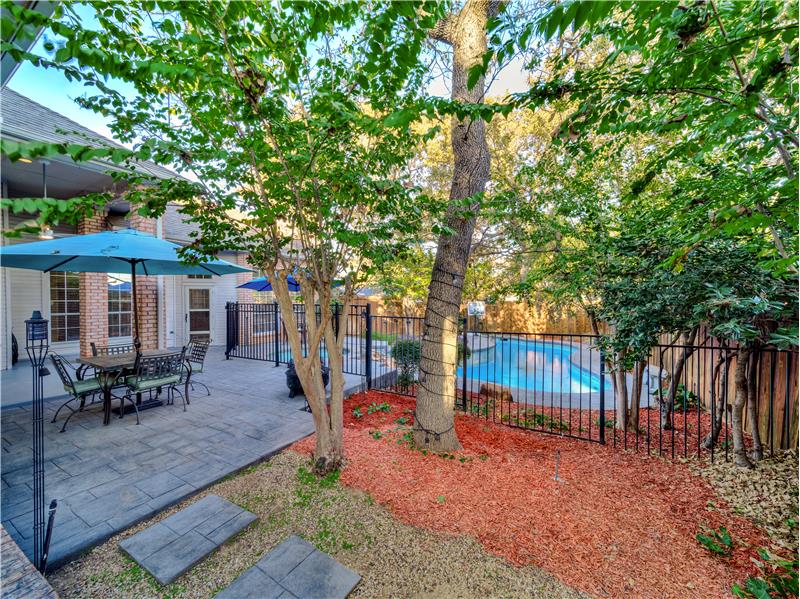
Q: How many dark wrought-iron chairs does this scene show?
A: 4